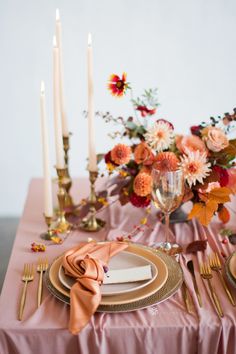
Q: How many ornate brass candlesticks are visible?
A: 4